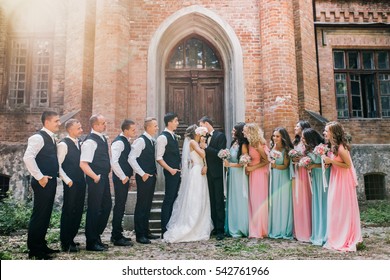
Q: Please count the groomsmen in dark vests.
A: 6